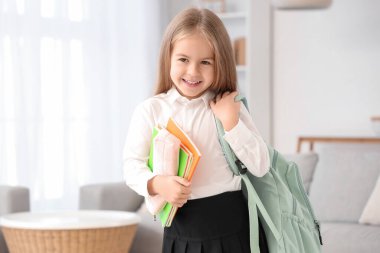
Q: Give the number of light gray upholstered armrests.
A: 2